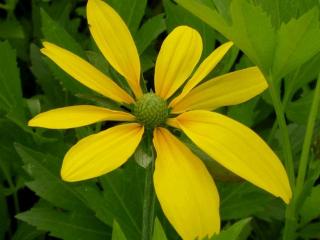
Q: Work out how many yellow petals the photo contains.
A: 9